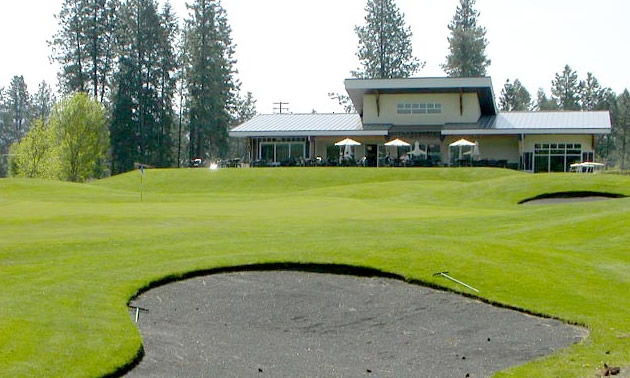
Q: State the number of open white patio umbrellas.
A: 3